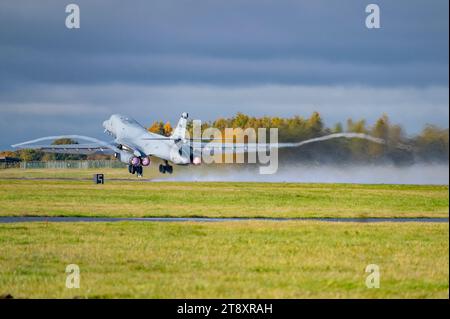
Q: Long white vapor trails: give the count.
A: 2